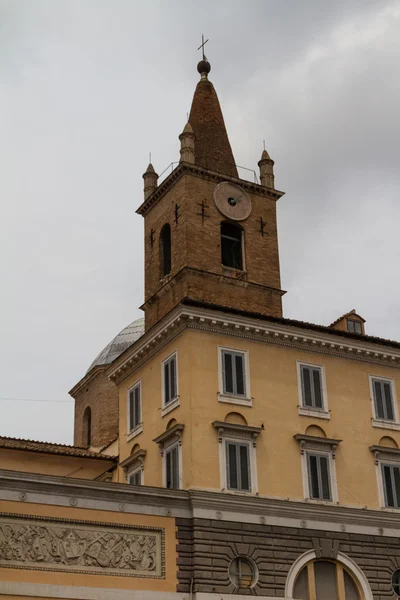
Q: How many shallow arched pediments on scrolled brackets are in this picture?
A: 5